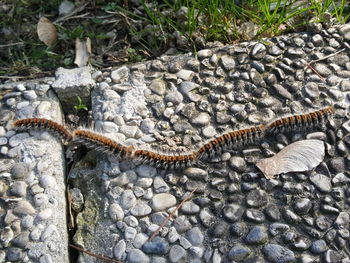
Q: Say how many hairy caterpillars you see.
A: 5